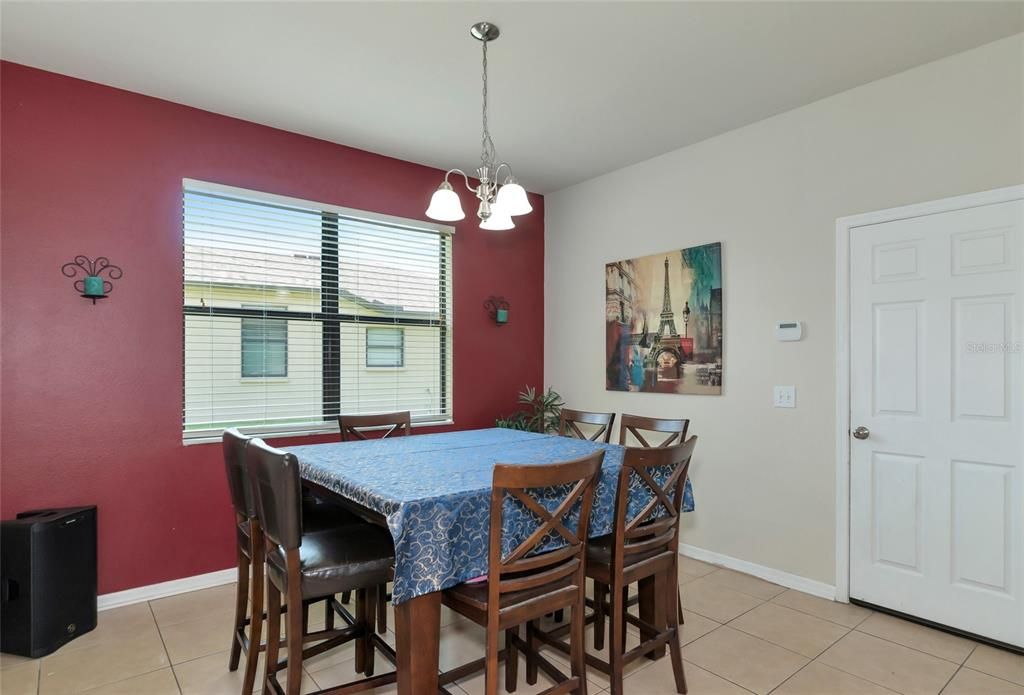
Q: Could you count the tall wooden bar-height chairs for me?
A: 7